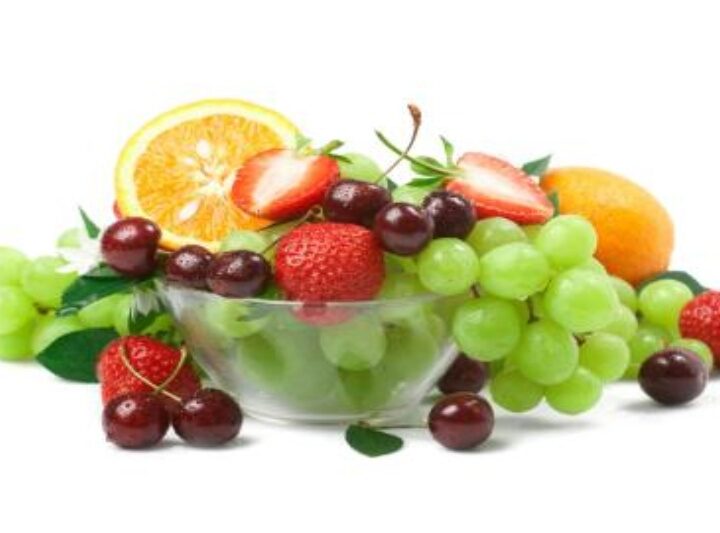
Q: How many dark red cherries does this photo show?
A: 11